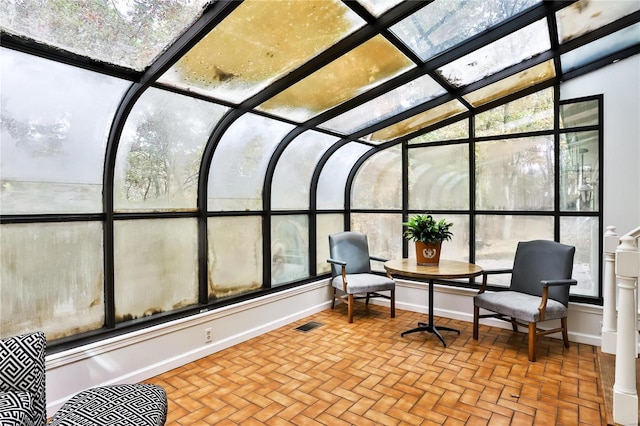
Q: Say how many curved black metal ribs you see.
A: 5